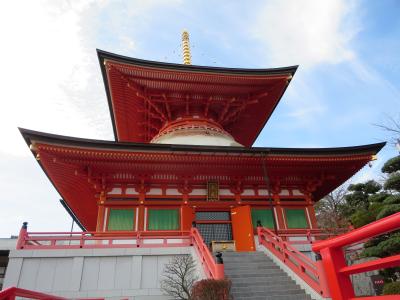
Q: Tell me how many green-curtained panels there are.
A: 4